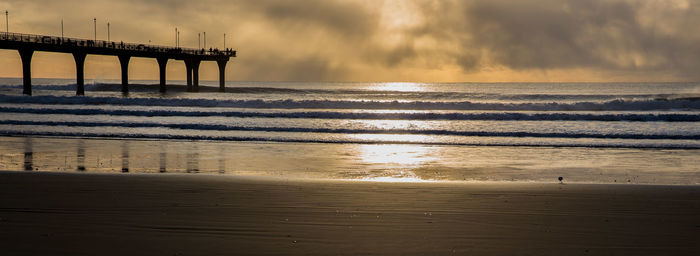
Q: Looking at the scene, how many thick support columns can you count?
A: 7